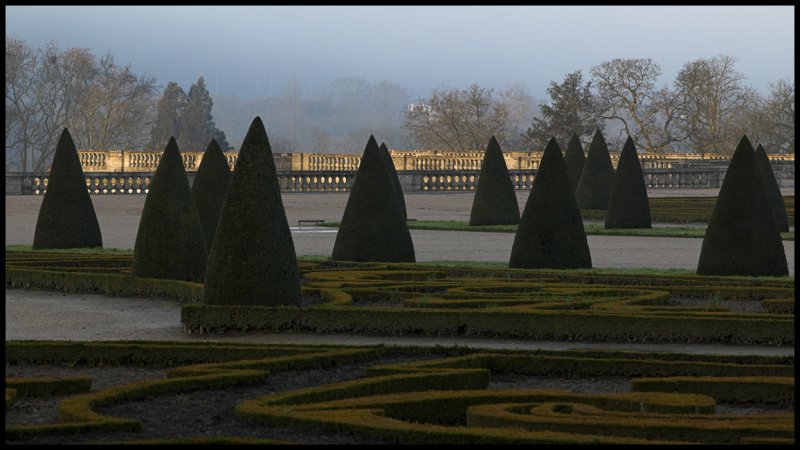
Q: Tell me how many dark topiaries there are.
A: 13